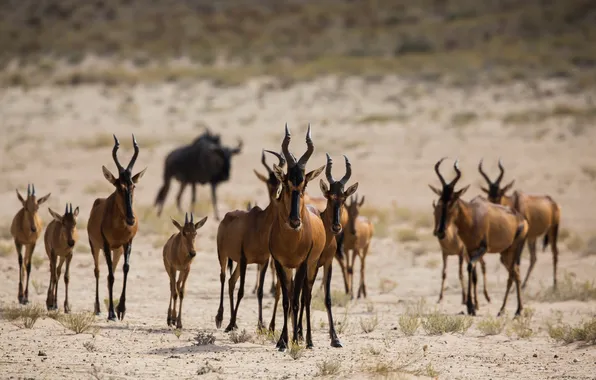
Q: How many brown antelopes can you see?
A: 11